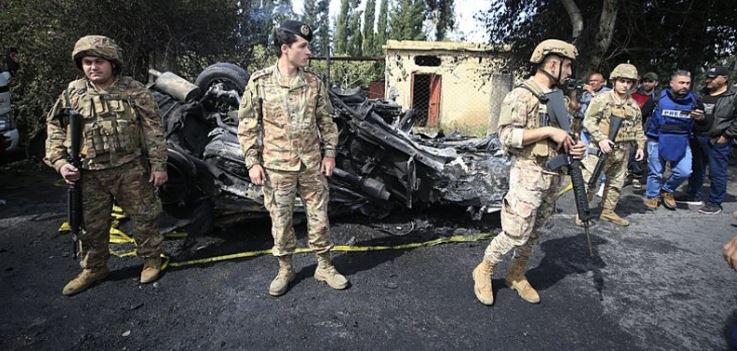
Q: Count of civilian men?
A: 4